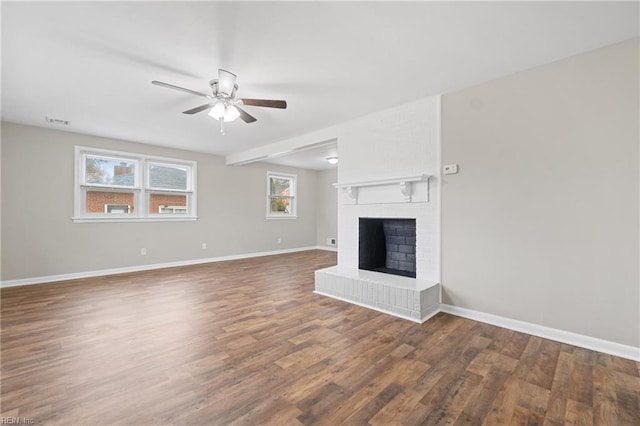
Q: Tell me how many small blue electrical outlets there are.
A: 0